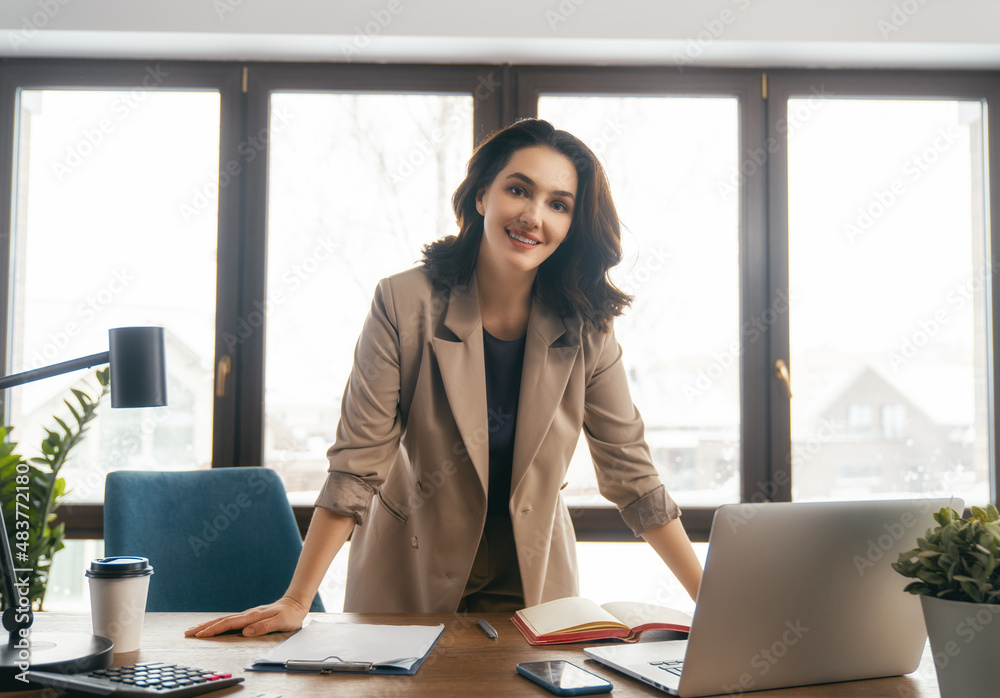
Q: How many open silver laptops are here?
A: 1